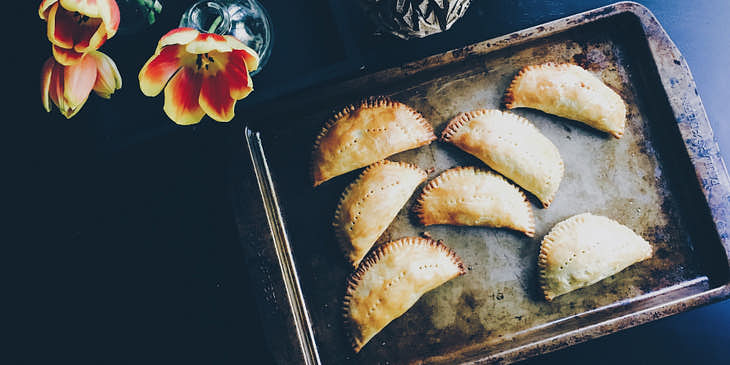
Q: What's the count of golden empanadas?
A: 7